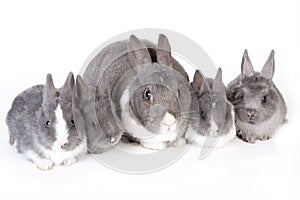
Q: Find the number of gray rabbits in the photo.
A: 5